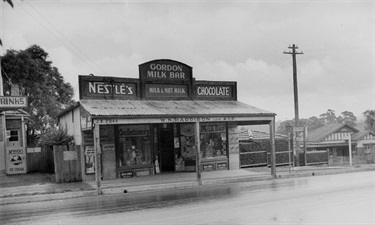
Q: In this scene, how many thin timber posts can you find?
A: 3